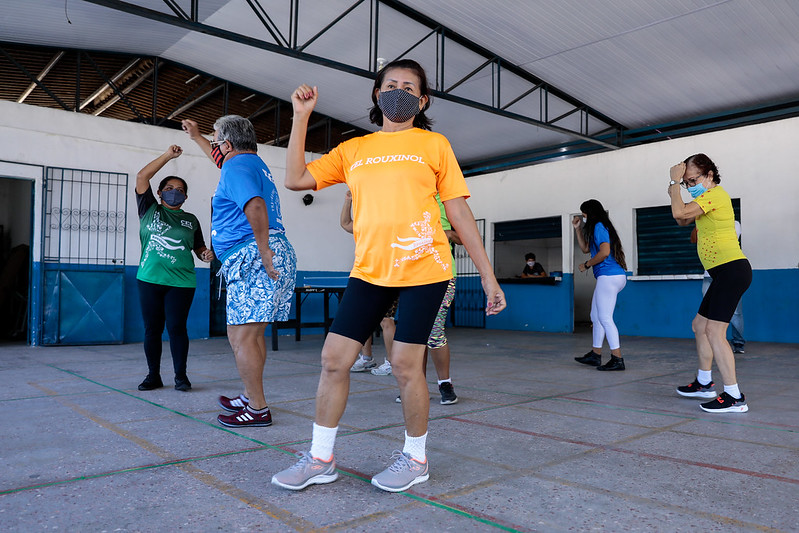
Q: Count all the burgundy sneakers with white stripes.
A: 2